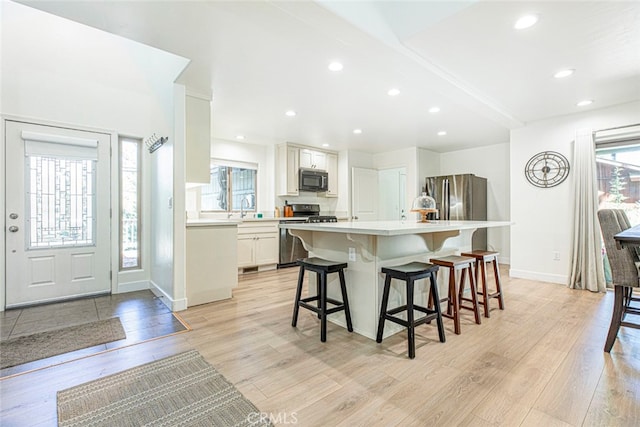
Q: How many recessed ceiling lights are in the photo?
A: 11